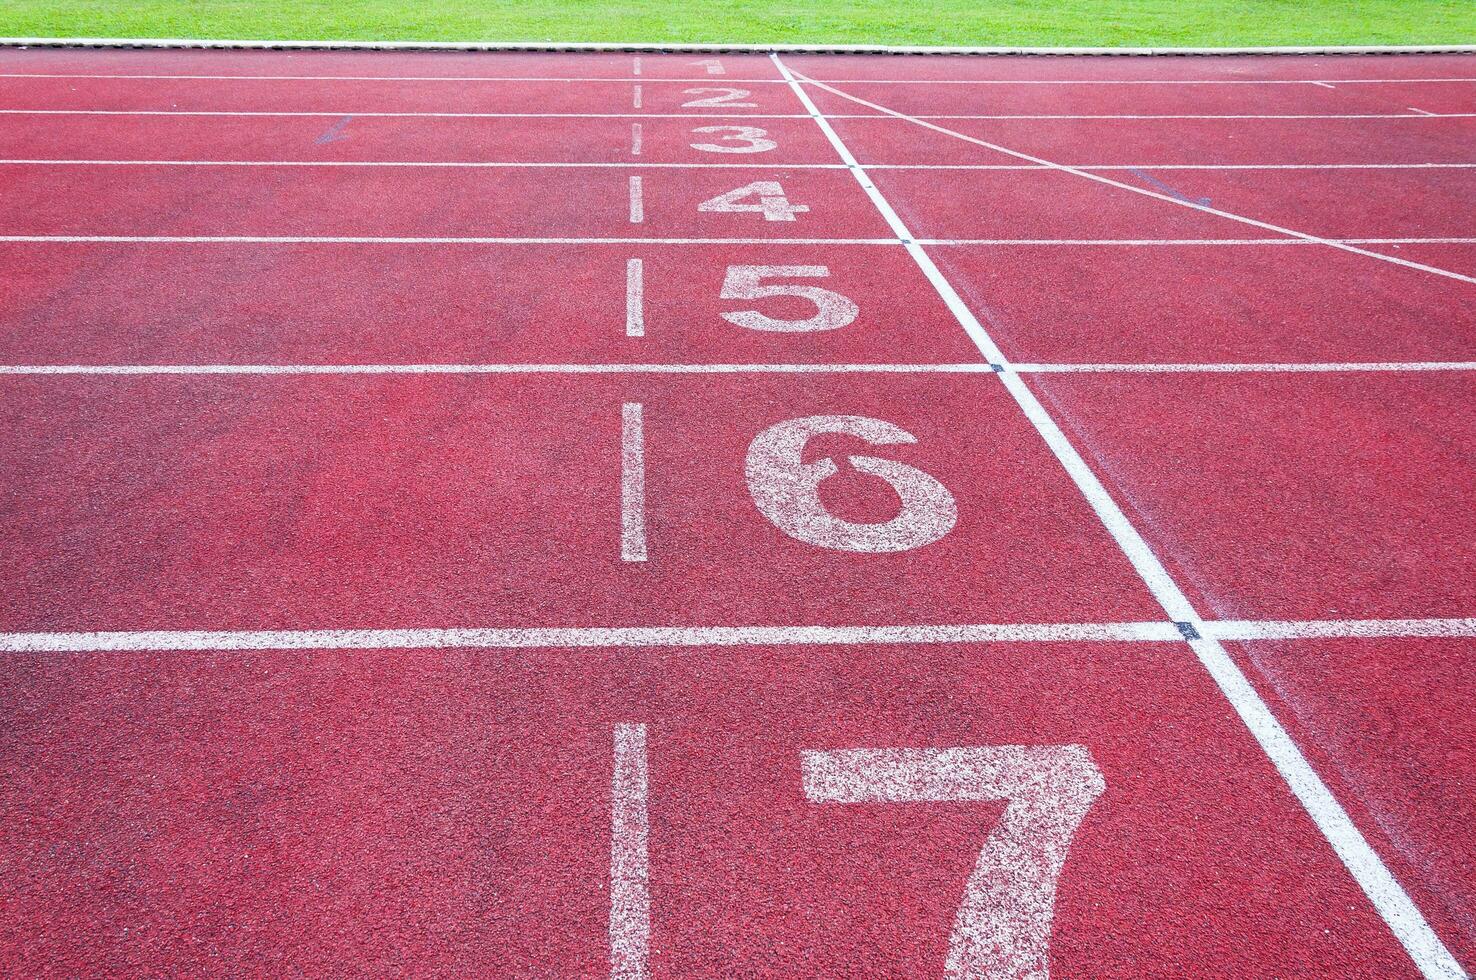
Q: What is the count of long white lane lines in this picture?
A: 6